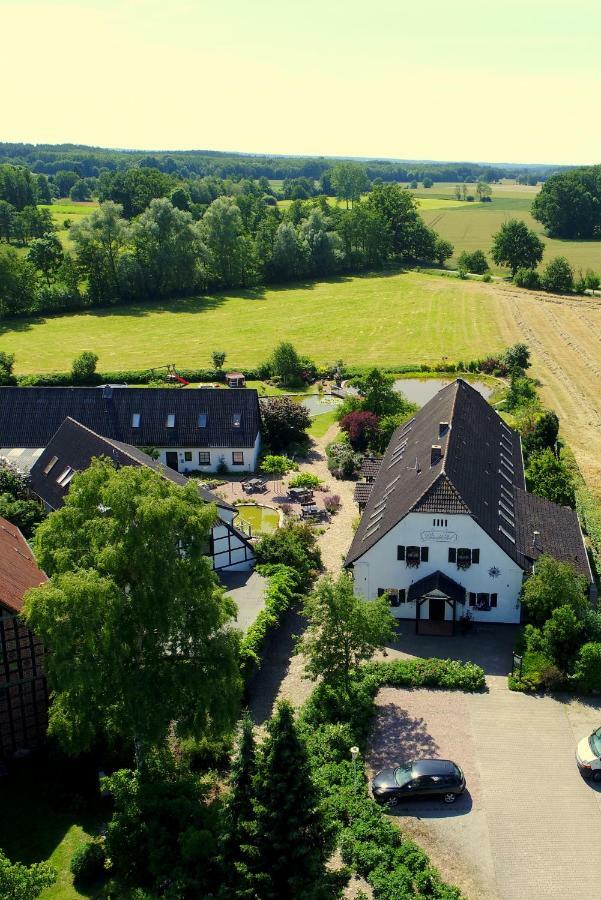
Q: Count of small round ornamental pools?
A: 1